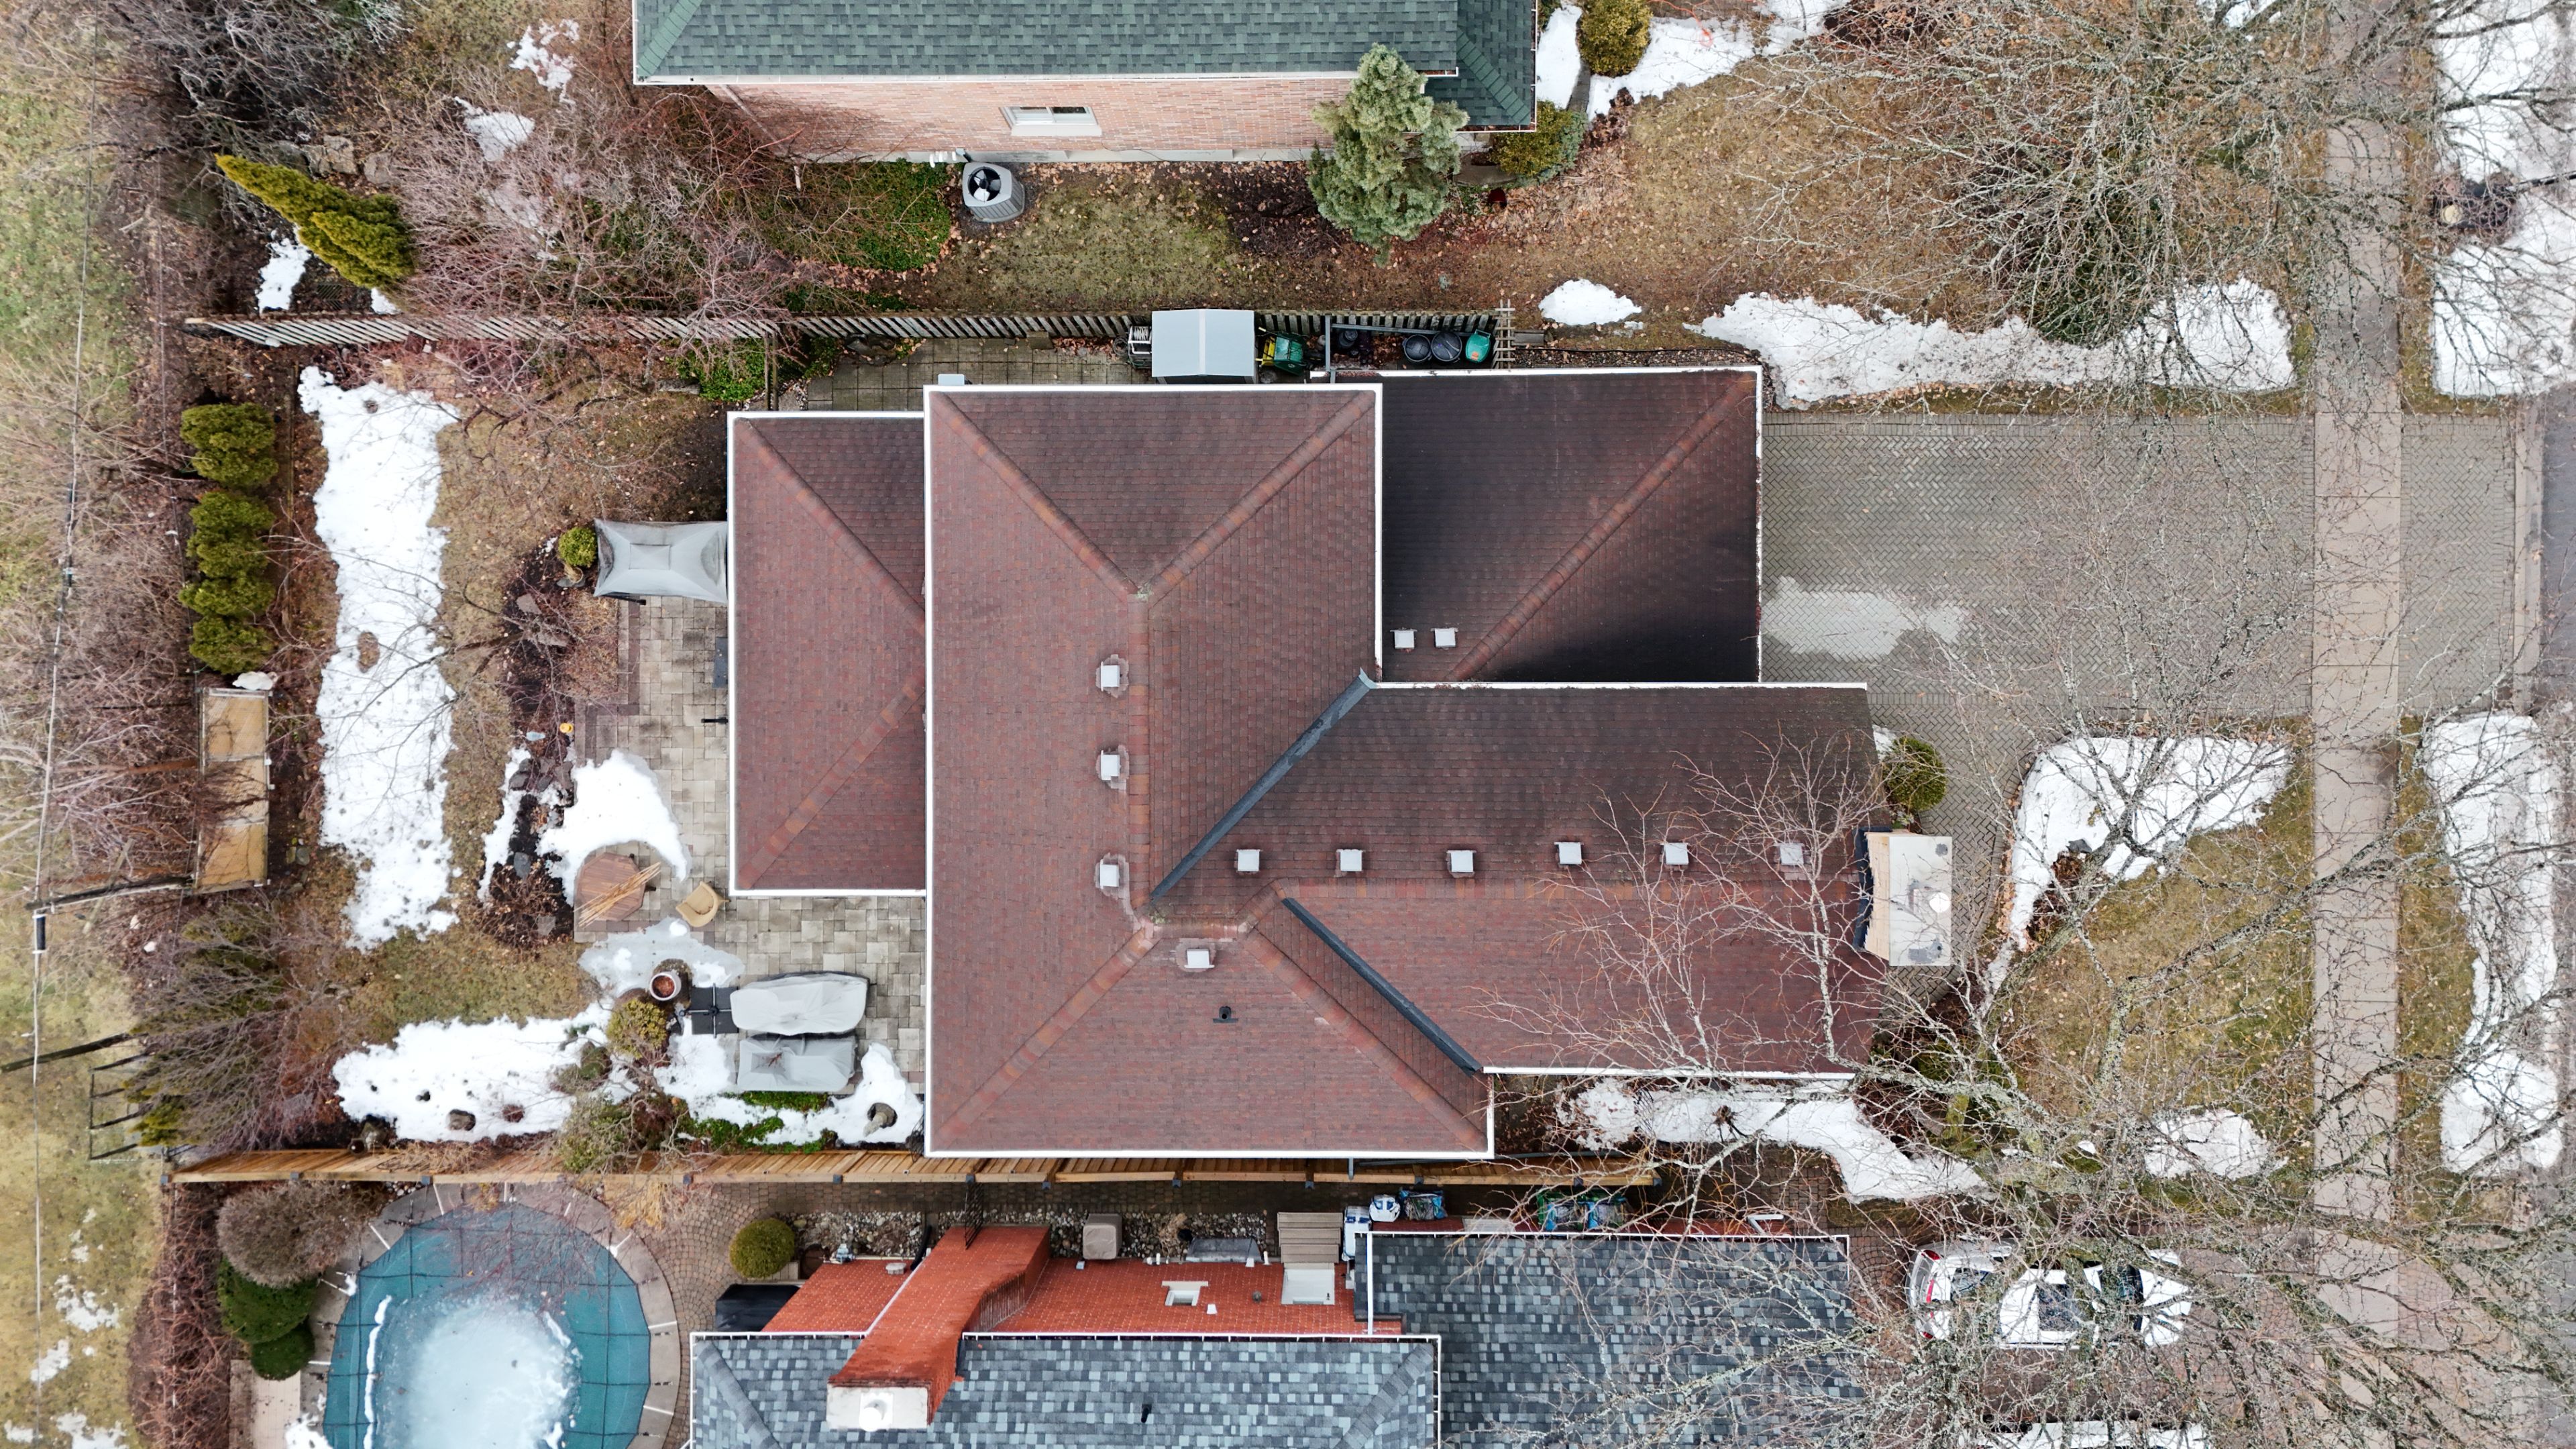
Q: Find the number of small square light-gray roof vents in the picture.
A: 12